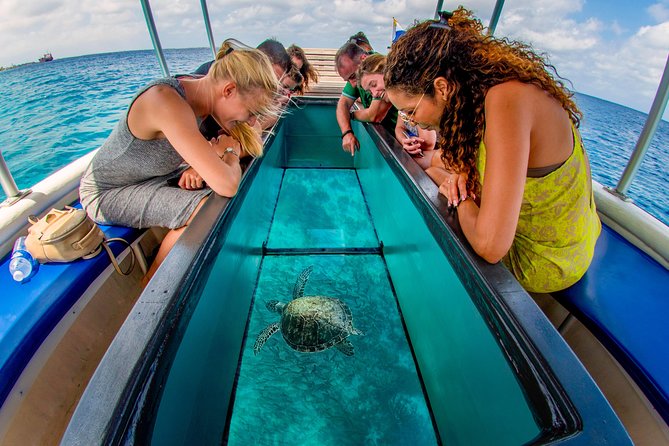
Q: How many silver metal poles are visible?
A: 6